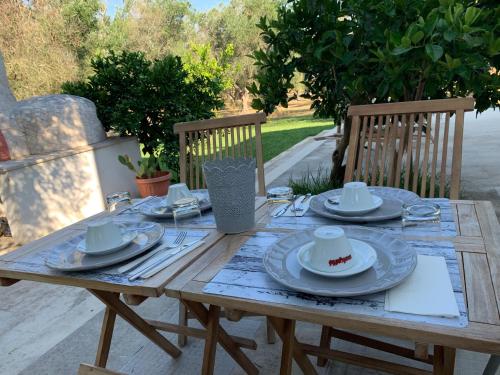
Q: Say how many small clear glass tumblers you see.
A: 4